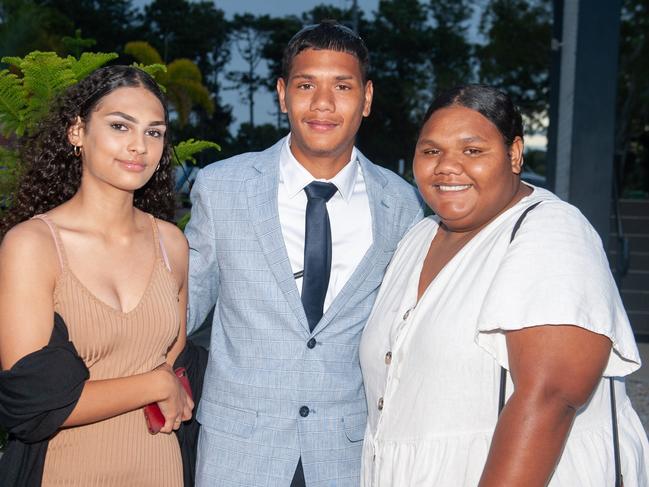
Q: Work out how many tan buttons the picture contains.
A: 3